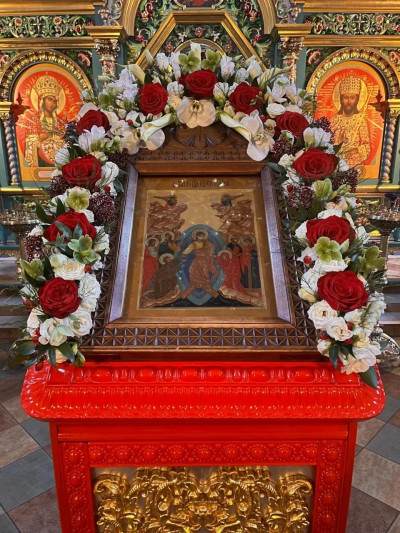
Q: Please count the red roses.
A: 11